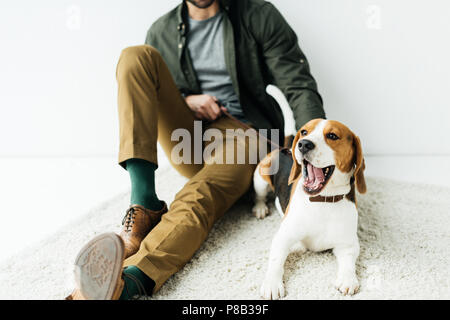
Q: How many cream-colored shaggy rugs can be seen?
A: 1